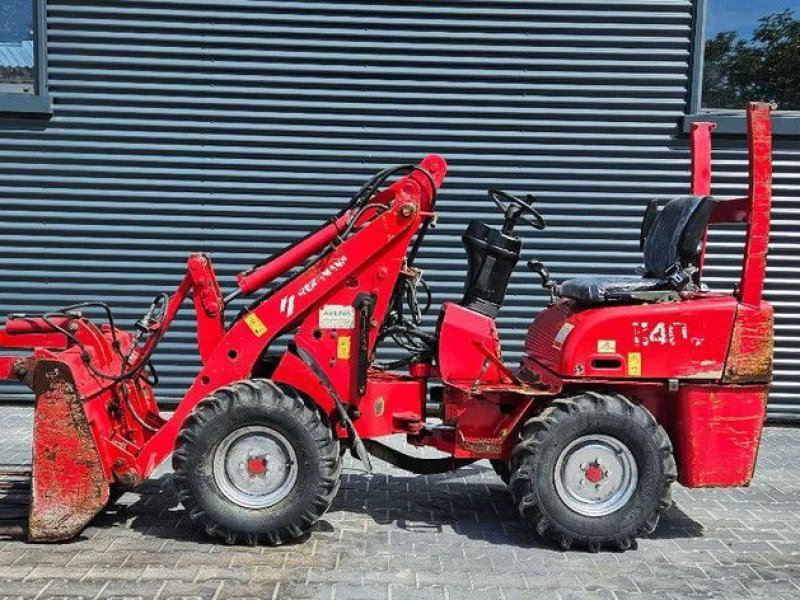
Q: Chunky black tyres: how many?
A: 2